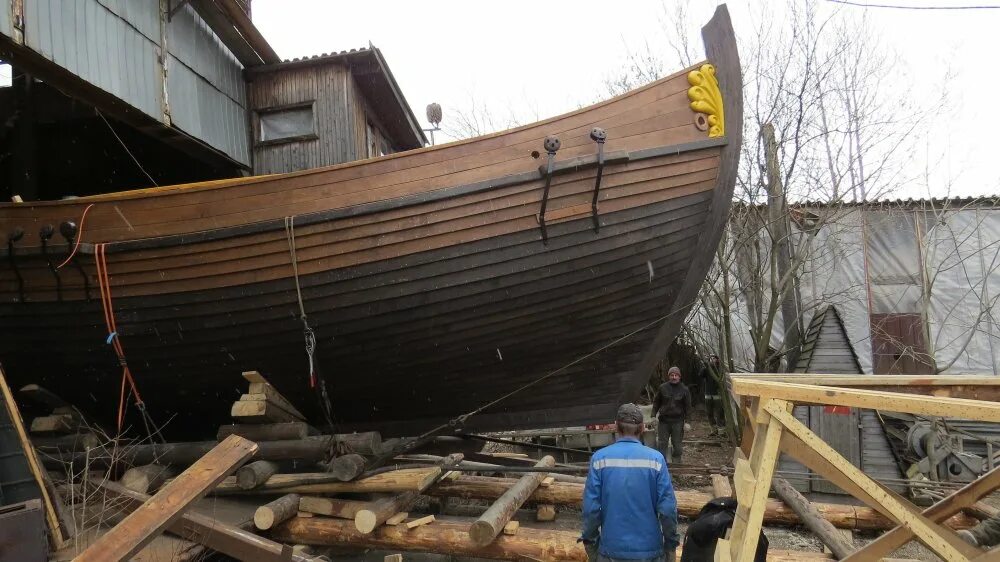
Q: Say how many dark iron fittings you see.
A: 5